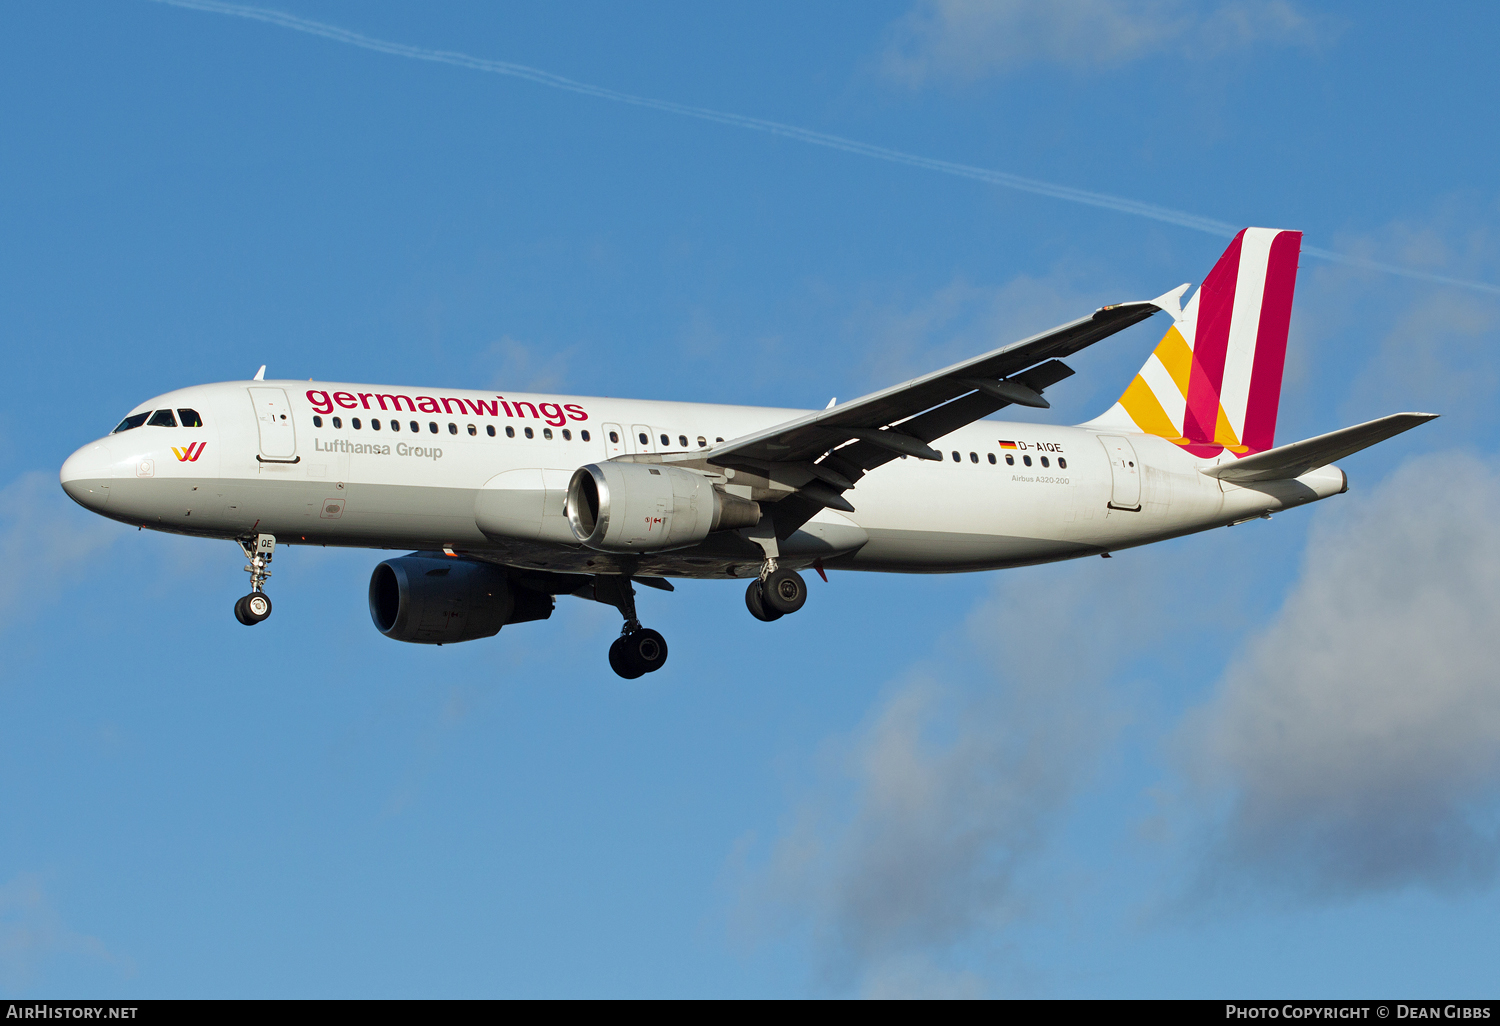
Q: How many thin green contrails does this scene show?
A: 0